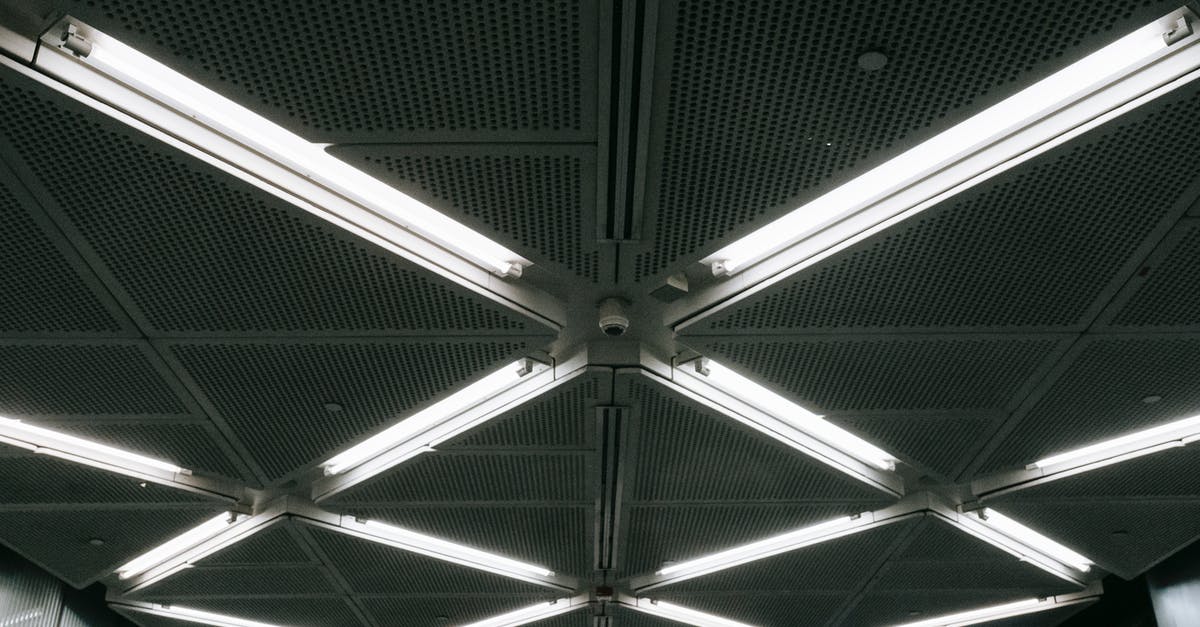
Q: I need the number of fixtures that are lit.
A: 14